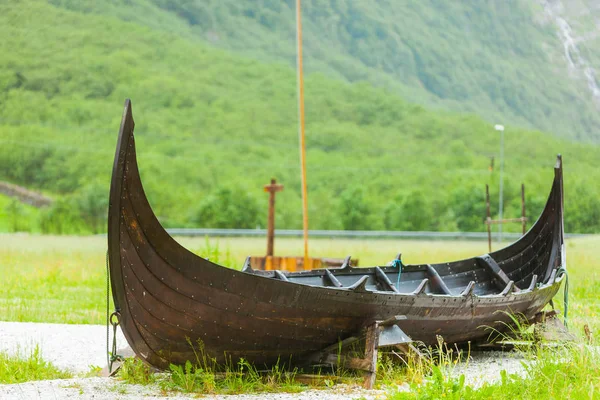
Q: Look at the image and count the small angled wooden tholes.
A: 9